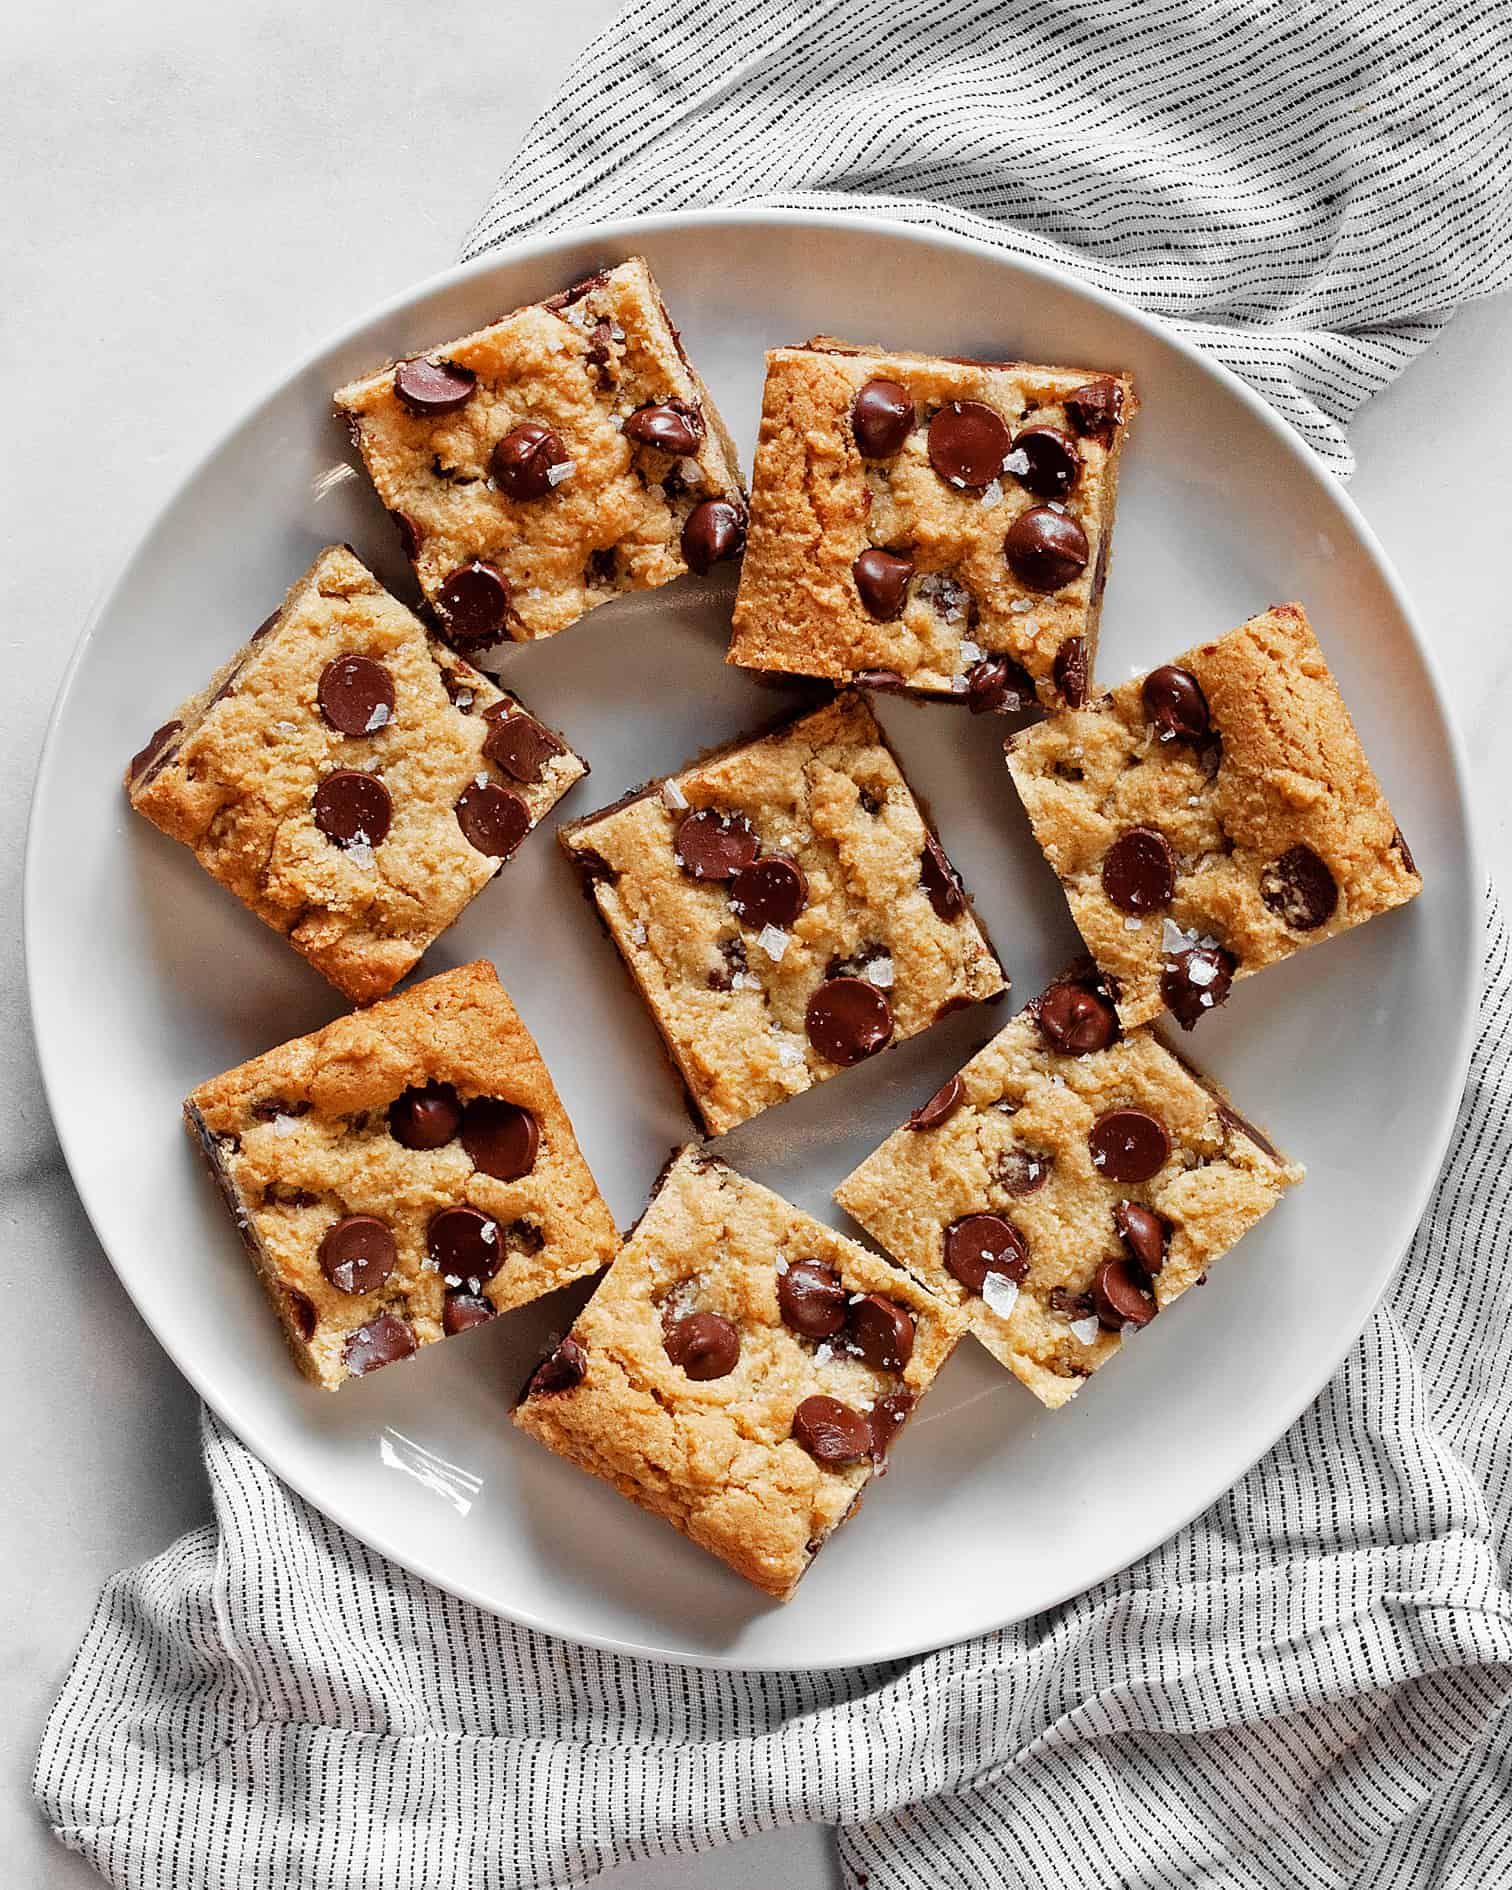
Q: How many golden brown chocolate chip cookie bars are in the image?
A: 8